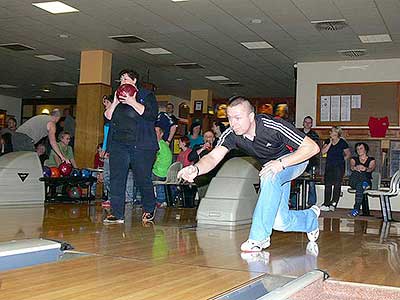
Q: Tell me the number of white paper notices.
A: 4